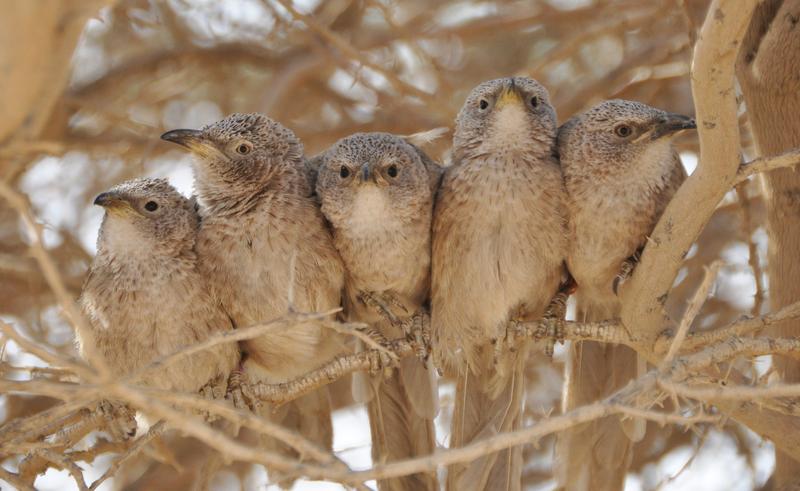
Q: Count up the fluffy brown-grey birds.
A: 5